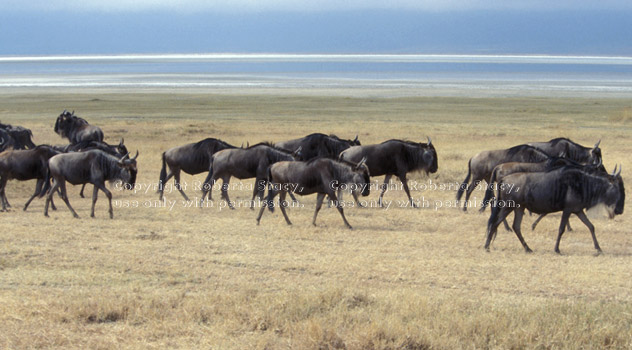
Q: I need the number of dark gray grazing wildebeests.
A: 15